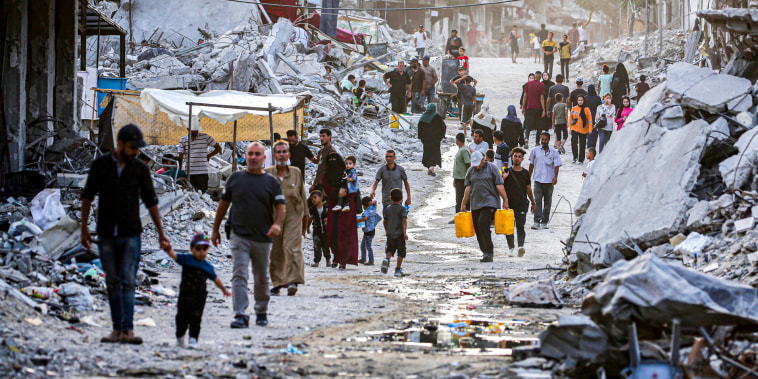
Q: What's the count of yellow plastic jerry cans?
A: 2